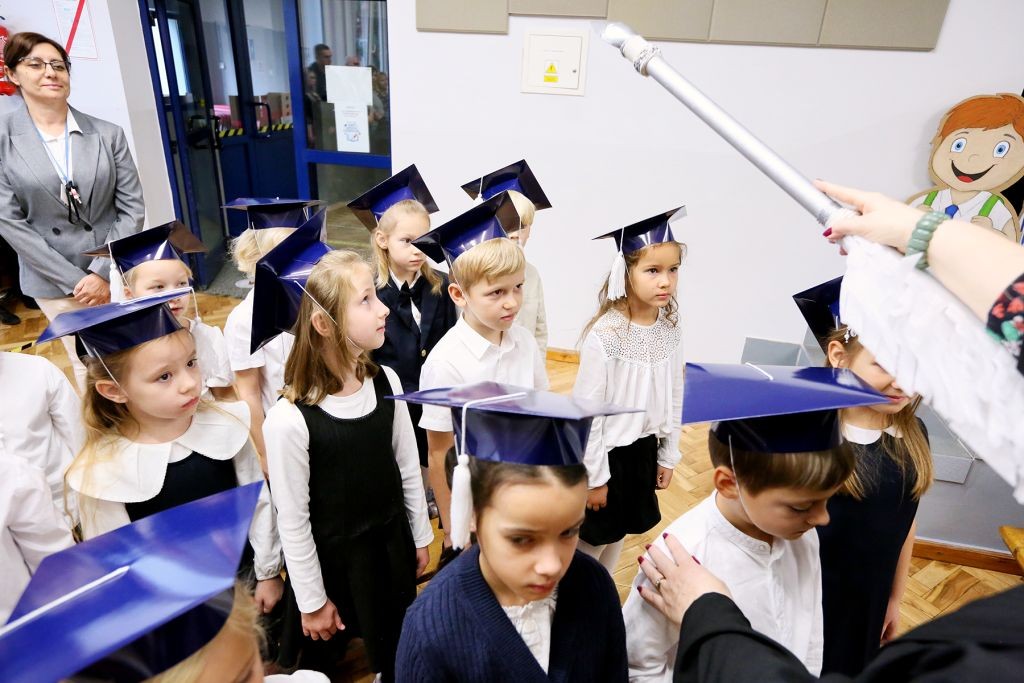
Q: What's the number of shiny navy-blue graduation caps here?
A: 12